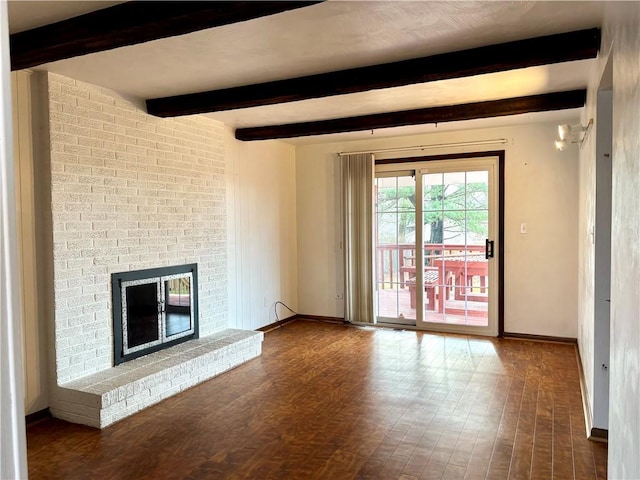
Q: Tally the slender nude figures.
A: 0